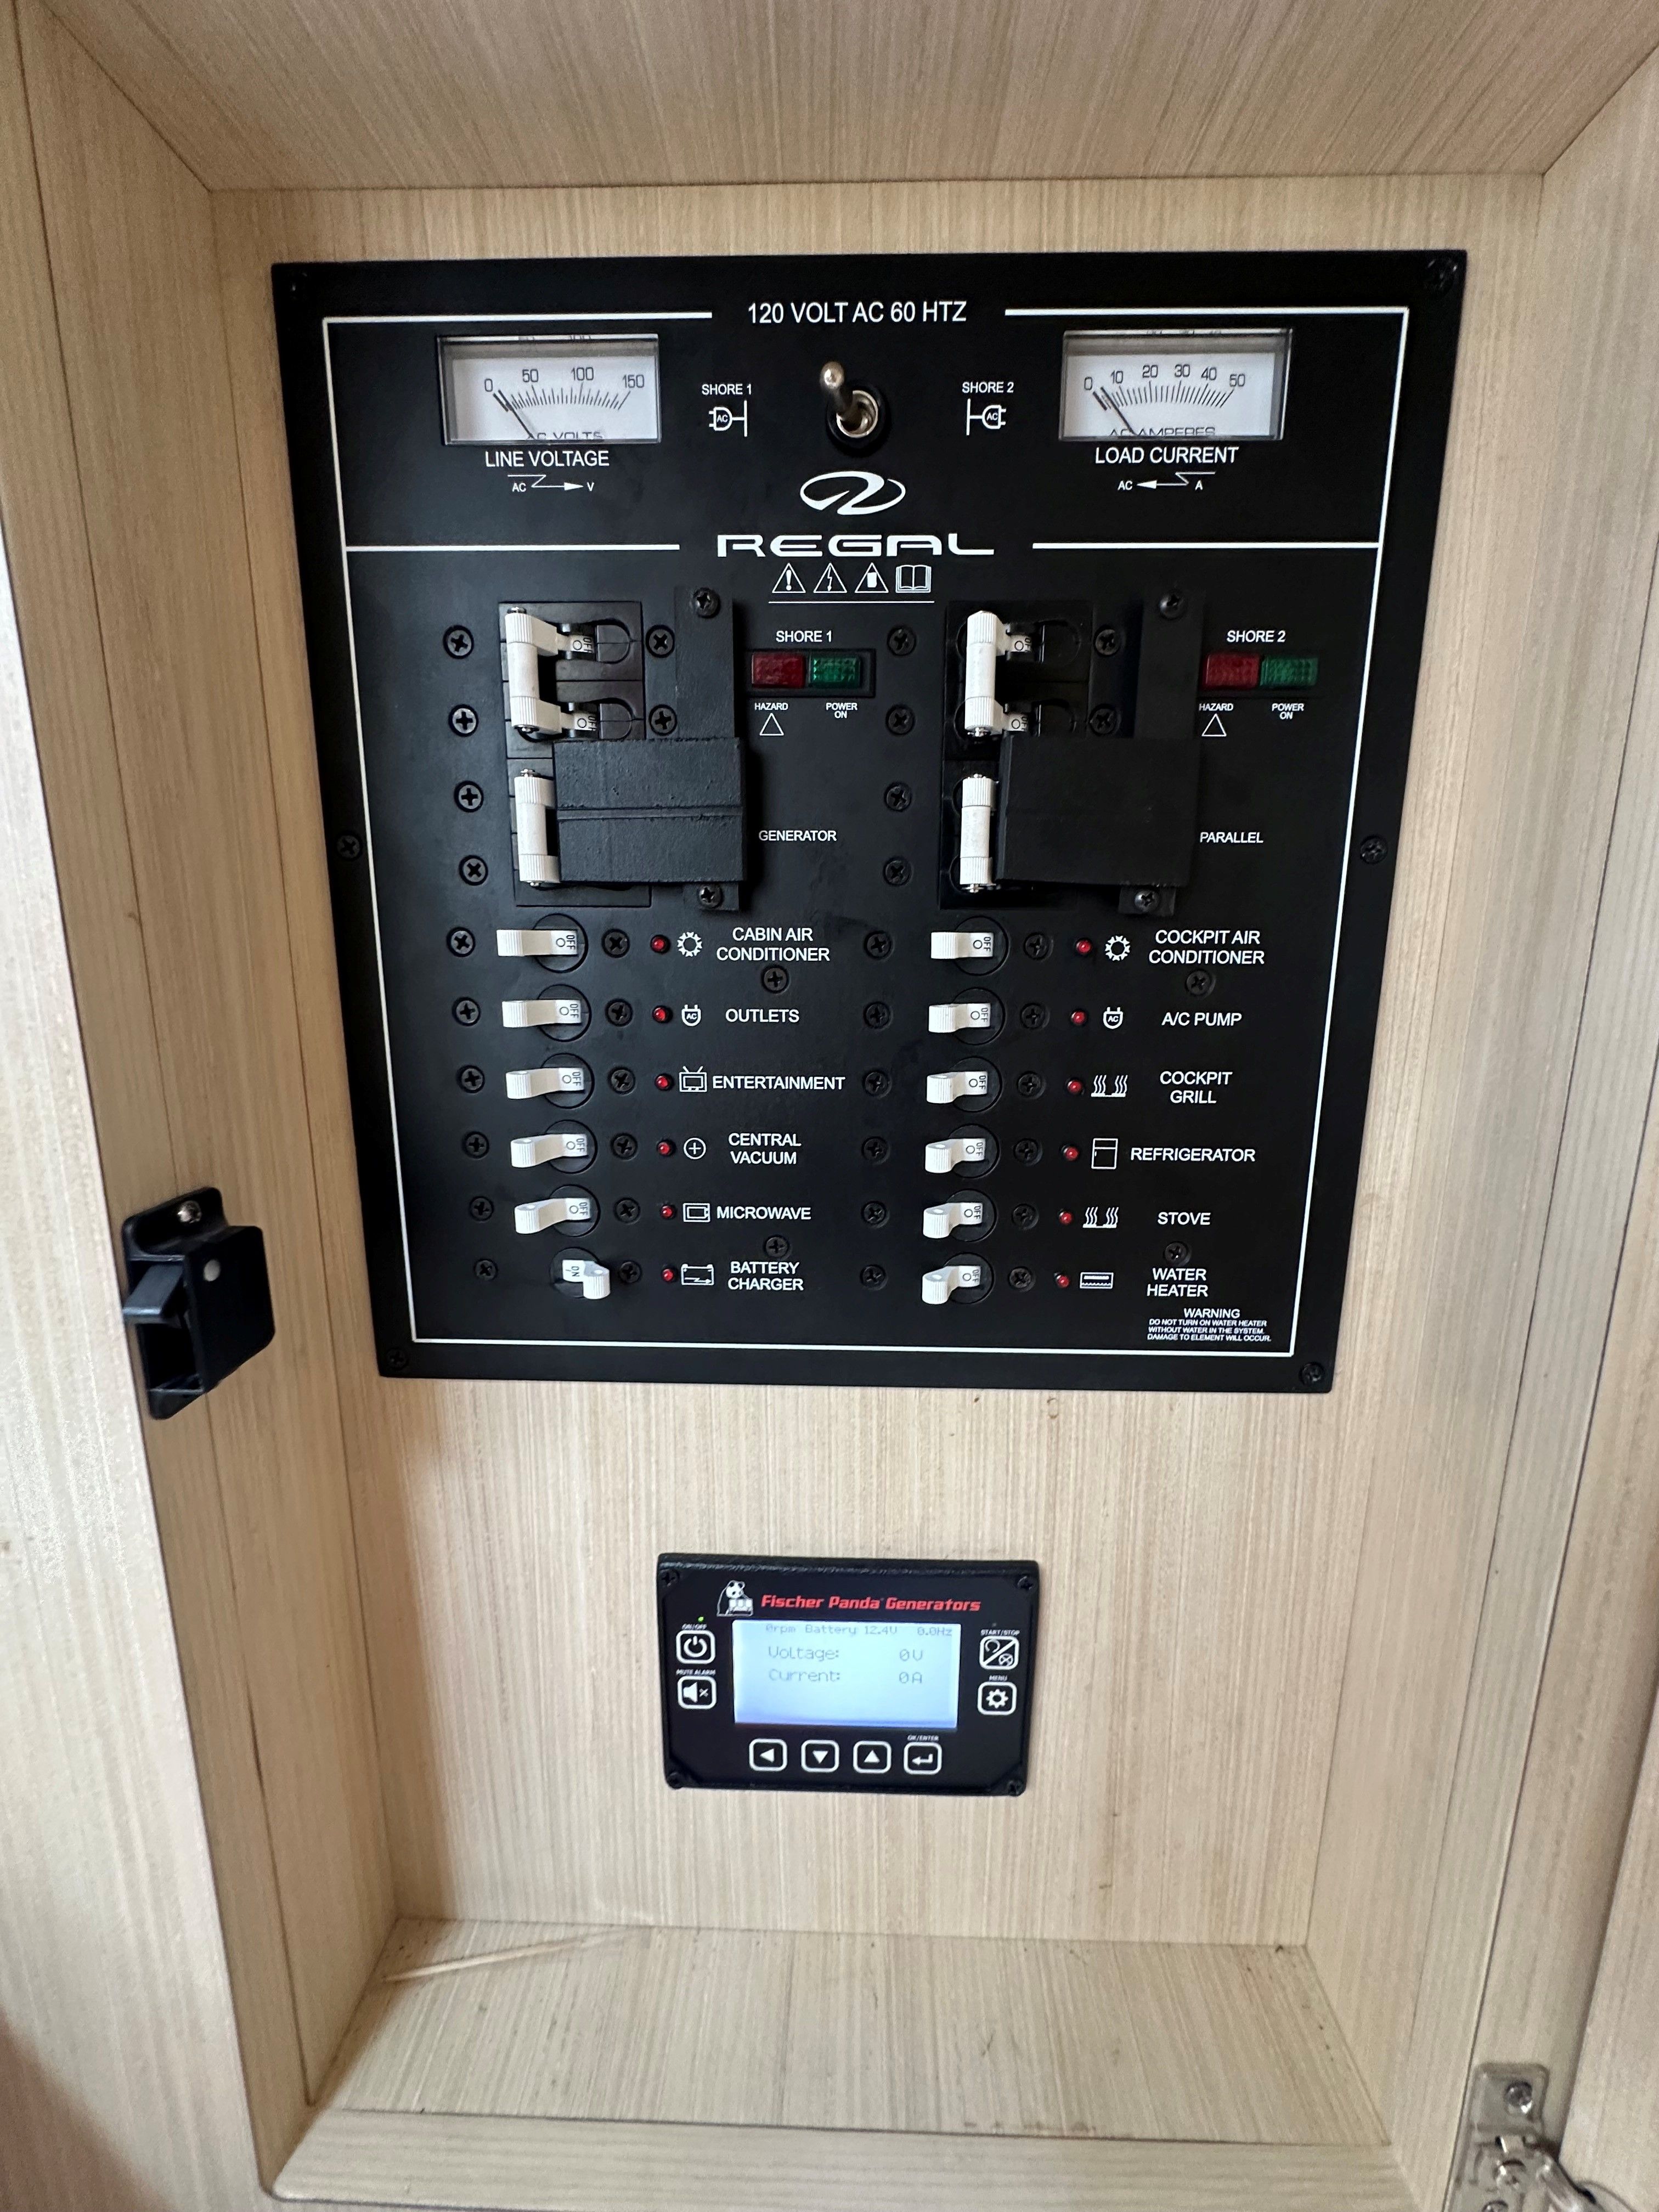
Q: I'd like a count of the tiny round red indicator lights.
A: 12